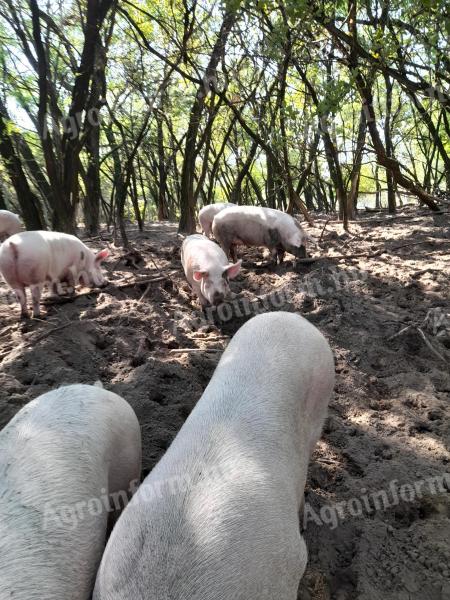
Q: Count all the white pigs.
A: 7